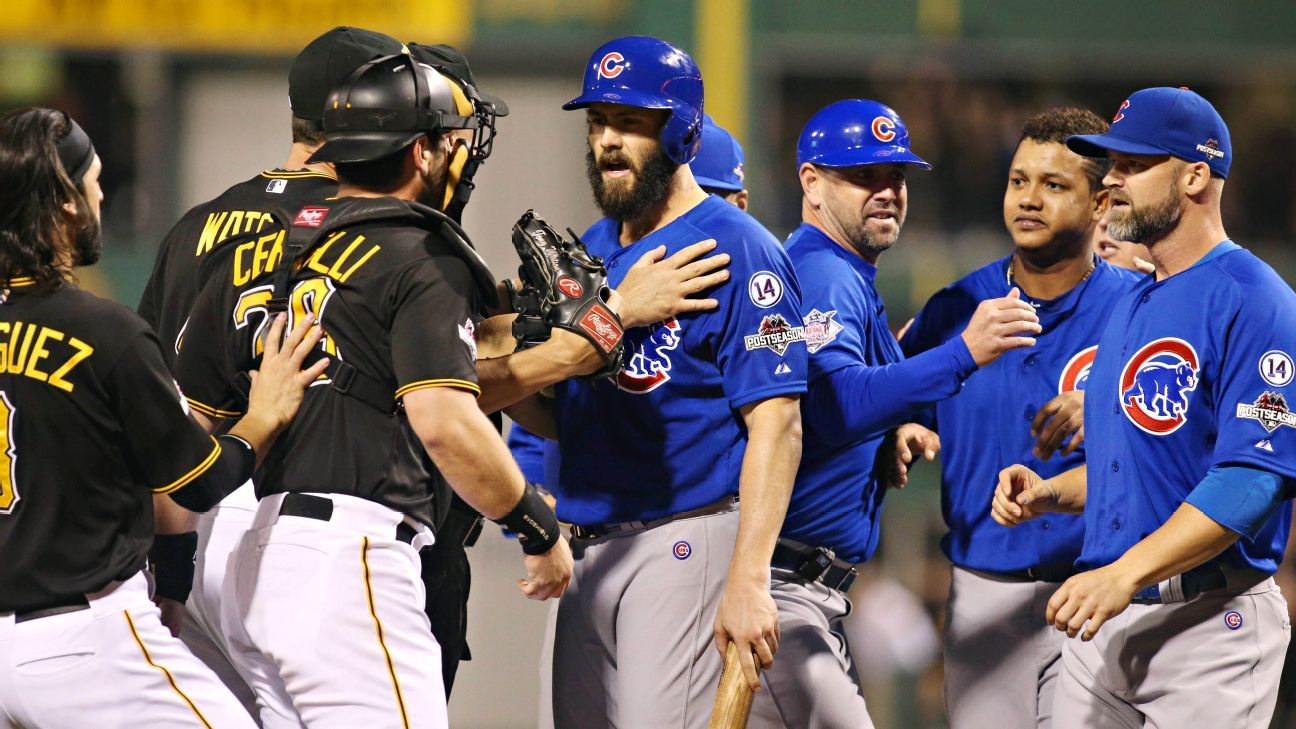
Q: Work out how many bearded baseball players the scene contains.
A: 5